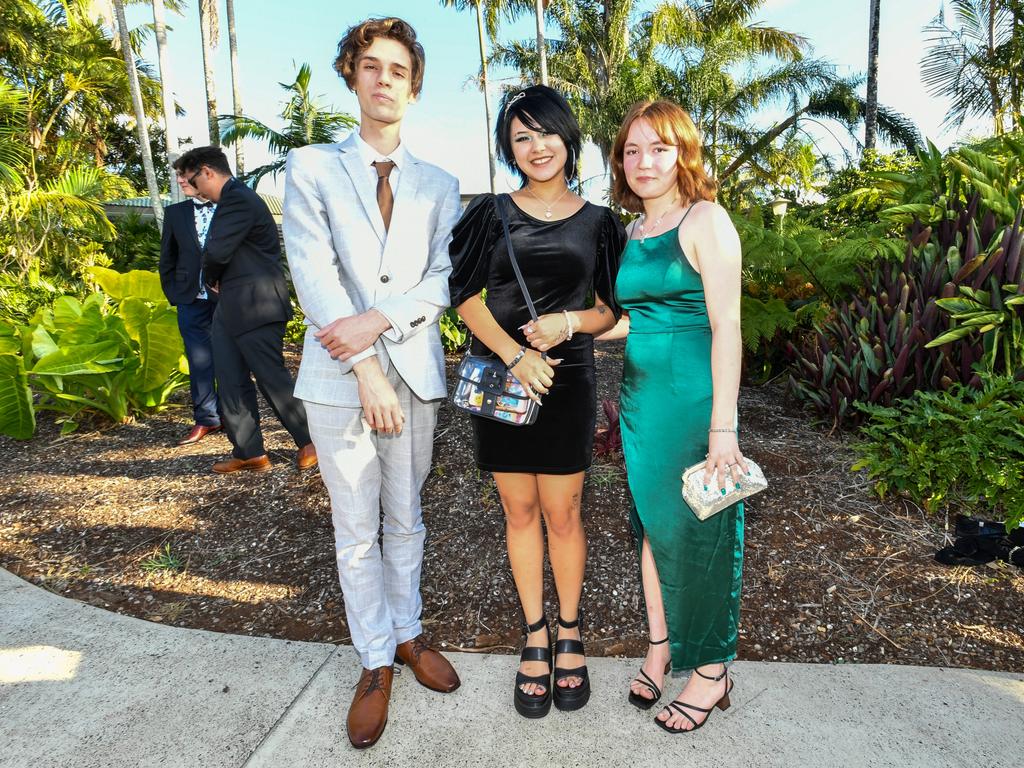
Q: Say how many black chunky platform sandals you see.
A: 2